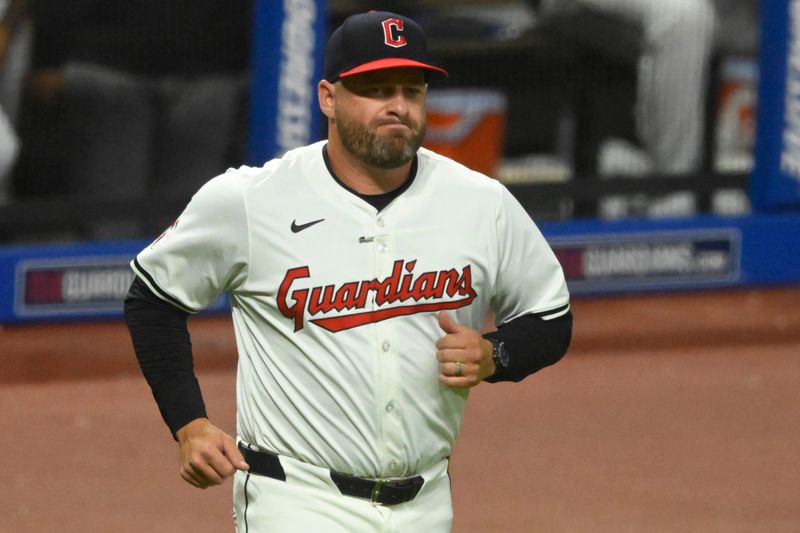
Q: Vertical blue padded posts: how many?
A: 2